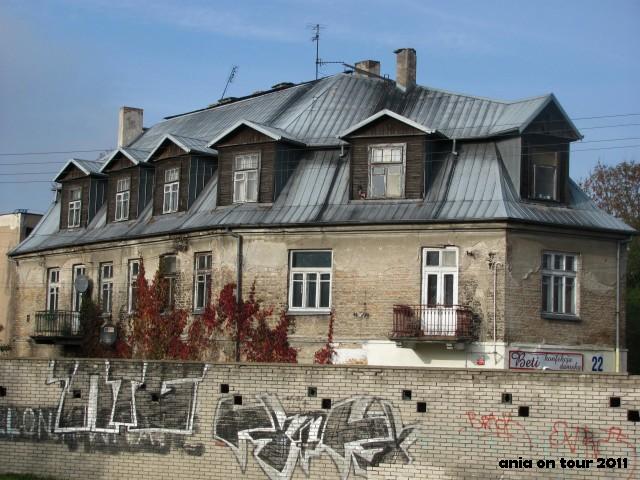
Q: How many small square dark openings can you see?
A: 14